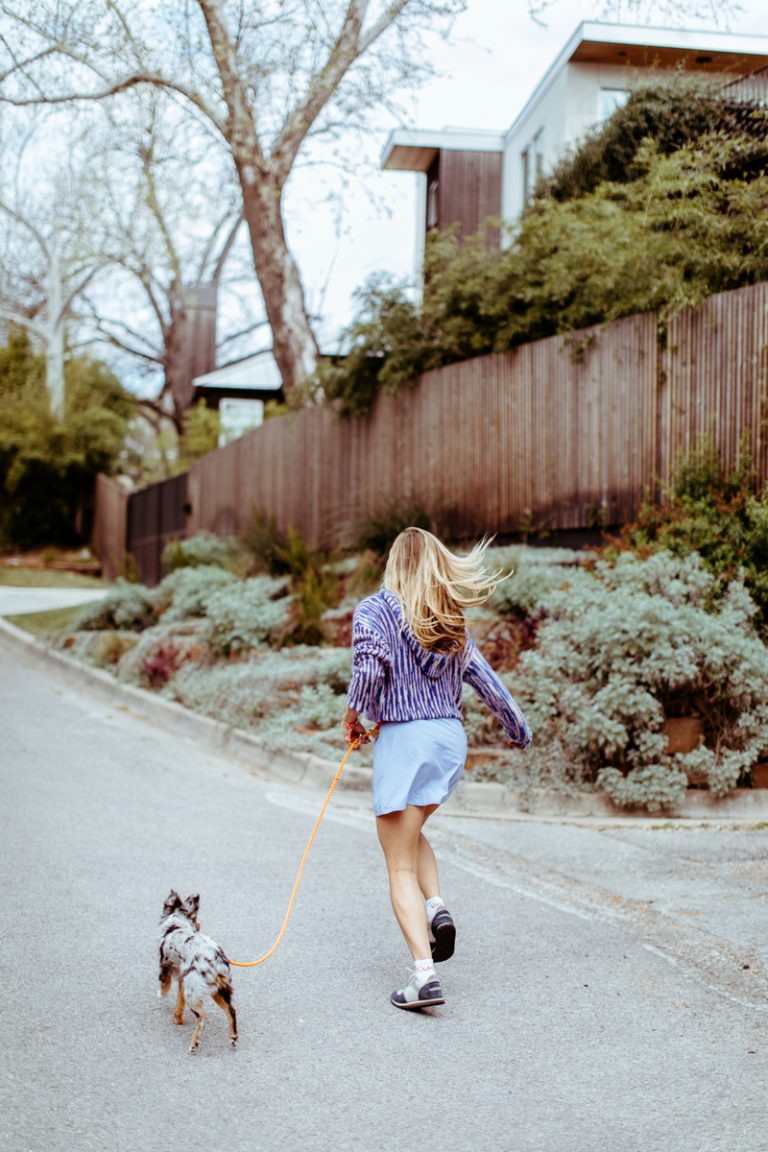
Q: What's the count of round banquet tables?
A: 0